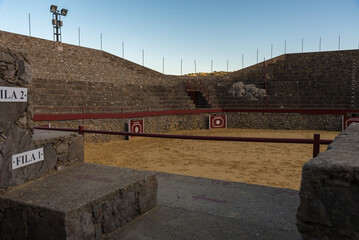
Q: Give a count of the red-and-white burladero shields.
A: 3